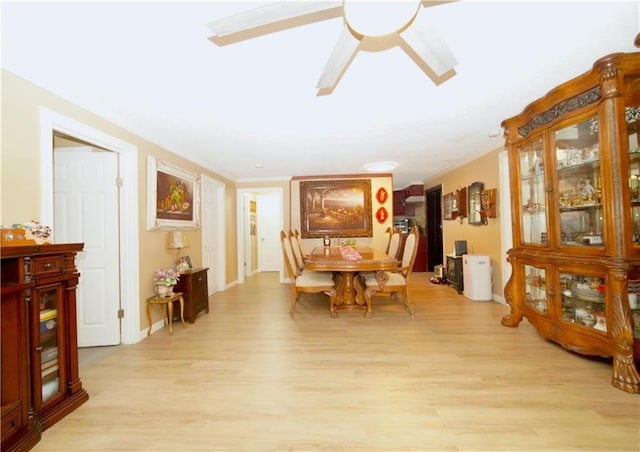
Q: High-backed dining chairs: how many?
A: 6